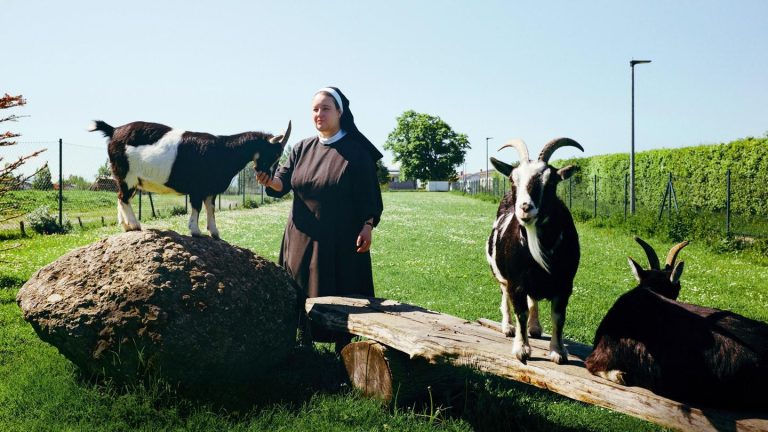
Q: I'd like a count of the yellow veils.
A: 0